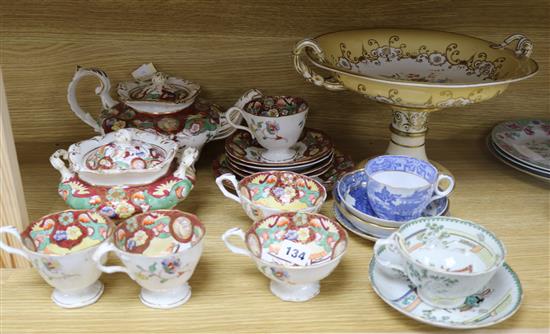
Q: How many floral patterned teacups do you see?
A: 5